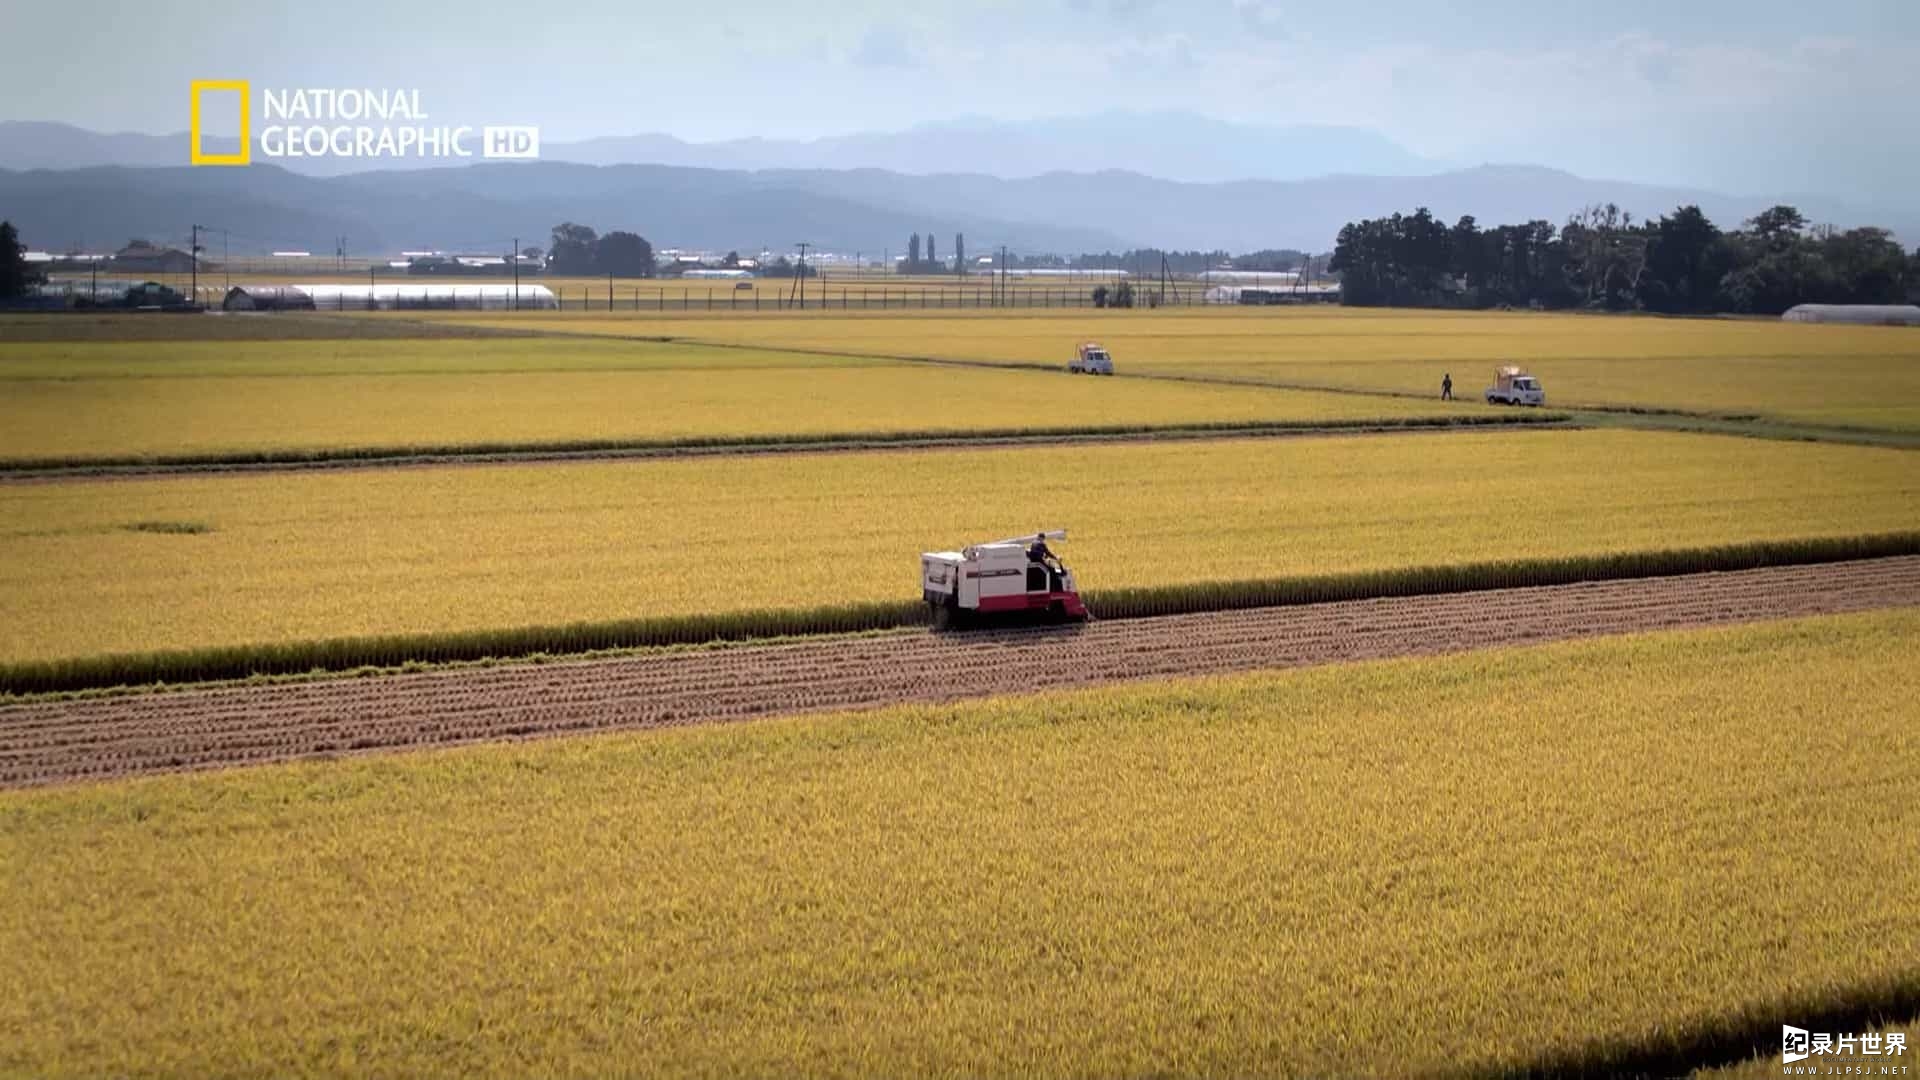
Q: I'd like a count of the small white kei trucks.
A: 2